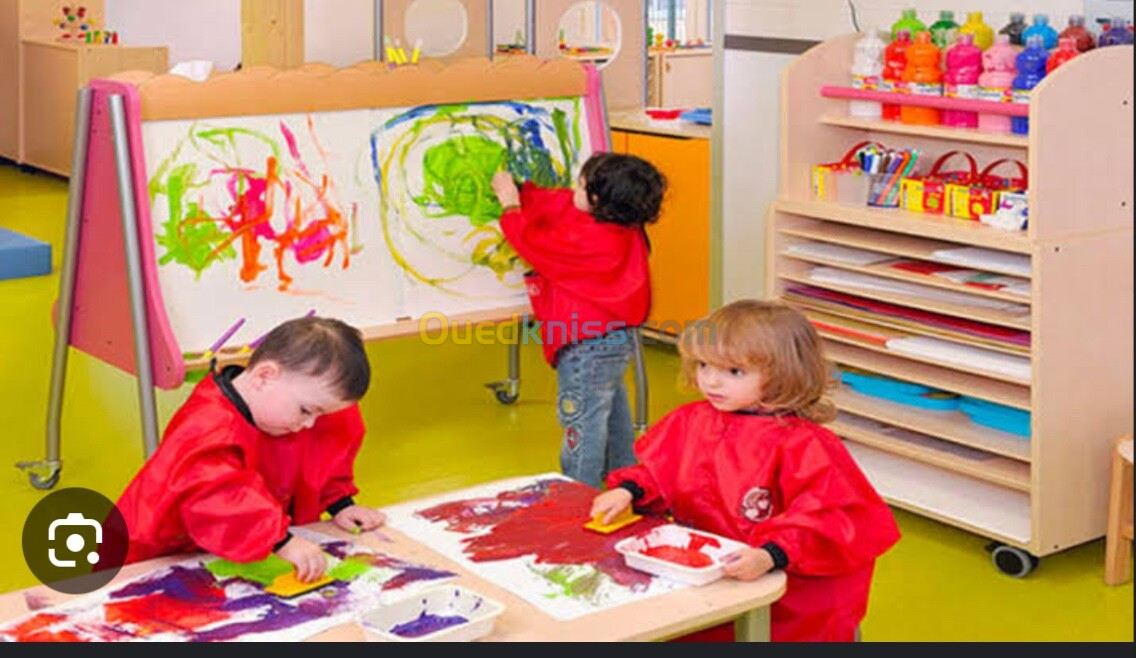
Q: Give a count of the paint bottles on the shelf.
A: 14